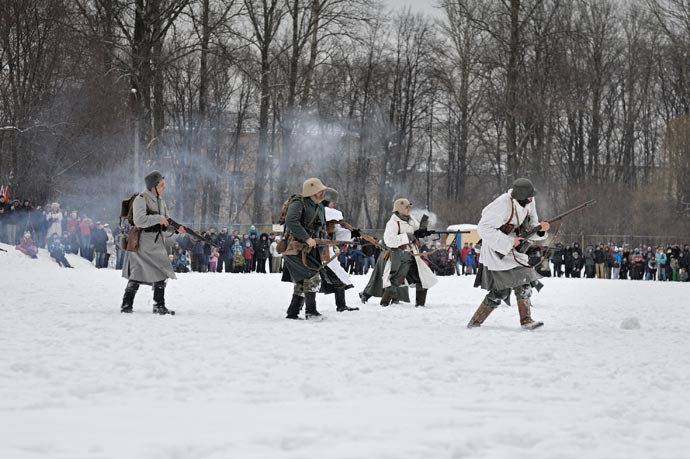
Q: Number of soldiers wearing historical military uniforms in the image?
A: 5